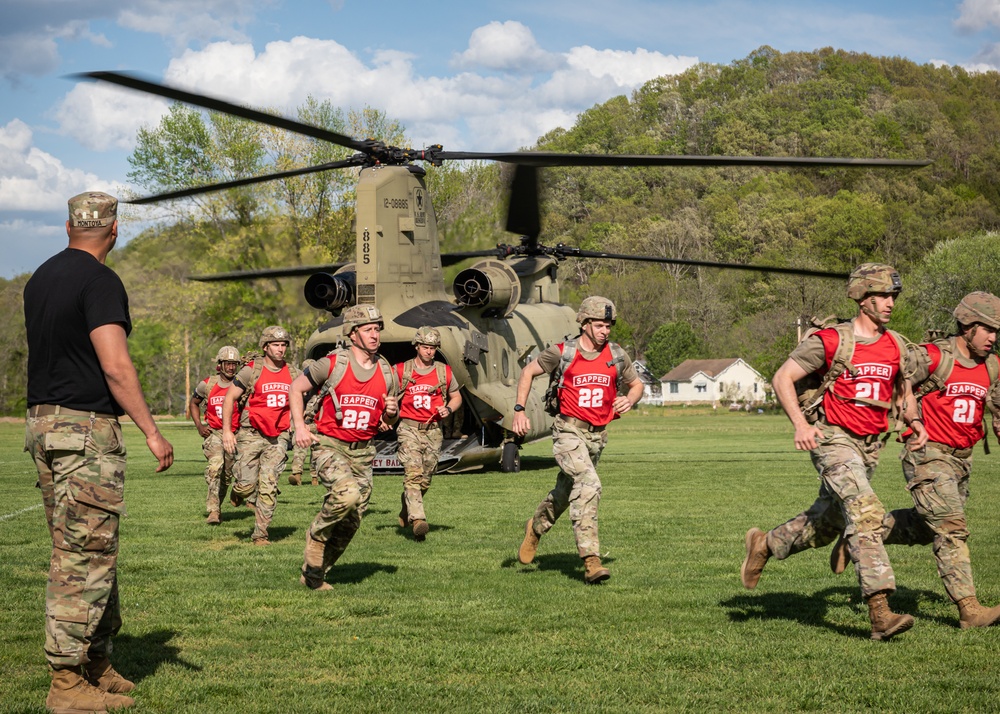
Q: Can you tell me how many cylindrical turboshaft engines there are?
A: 2